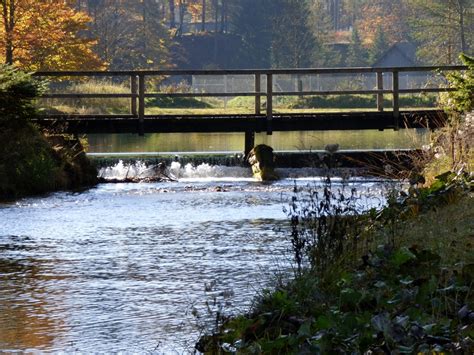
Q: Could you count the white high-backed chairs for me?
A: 0